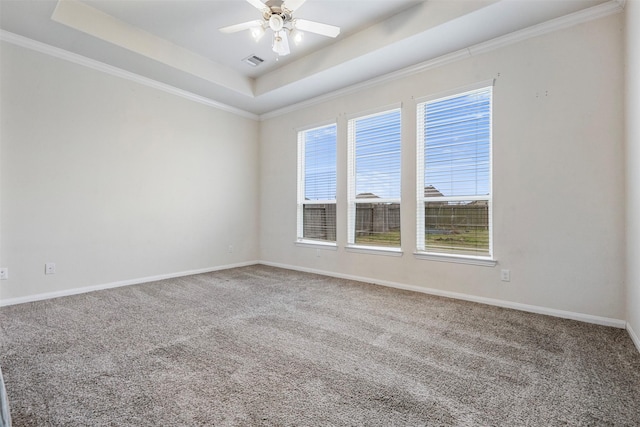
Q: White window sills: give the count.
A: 3